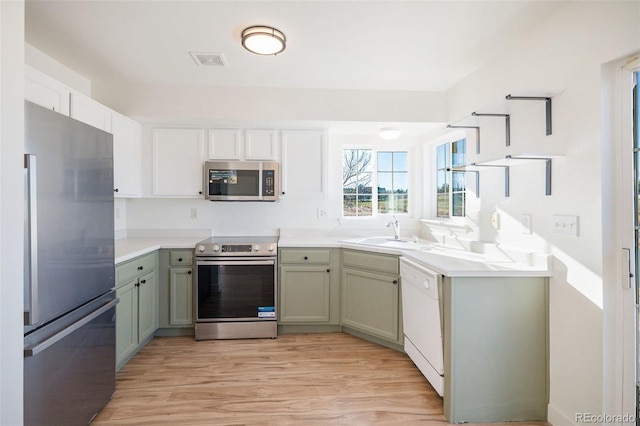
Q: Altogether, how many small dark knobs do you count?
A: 11